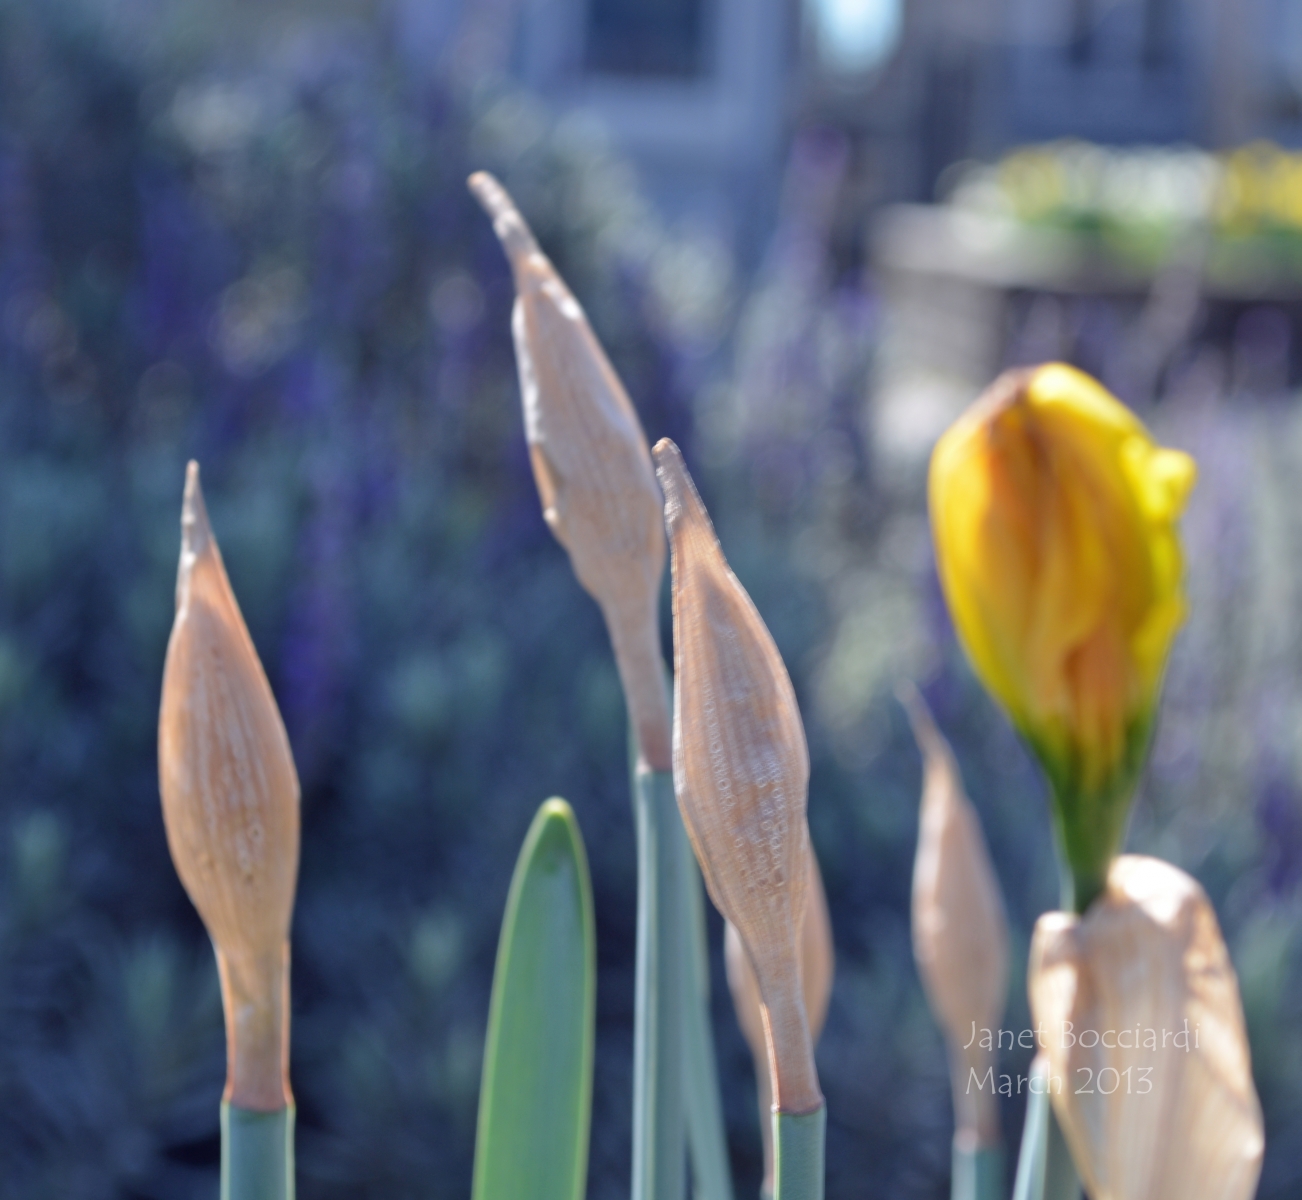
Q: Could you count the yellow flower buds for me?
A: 1